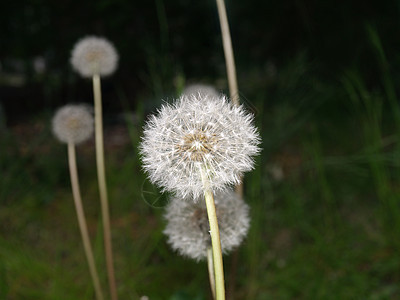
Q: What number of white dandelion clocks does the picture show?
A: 5